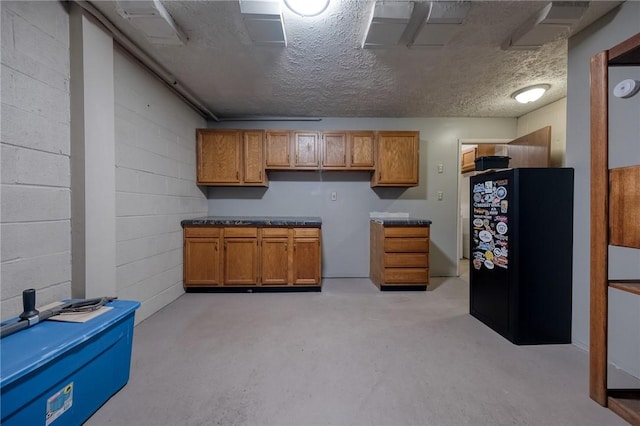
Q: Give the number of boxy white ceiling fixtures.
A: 5